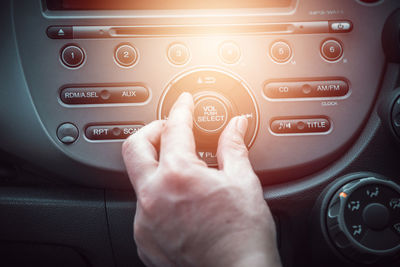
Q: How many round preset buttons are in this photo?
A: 6